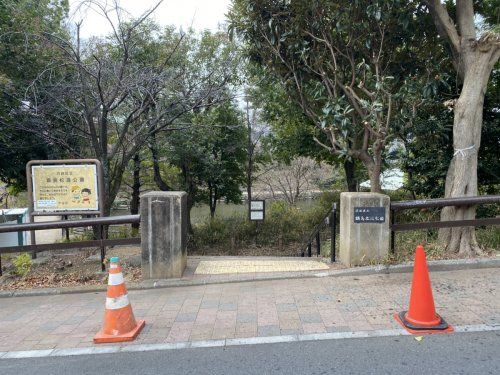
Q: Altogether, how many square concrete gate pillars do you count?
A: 2